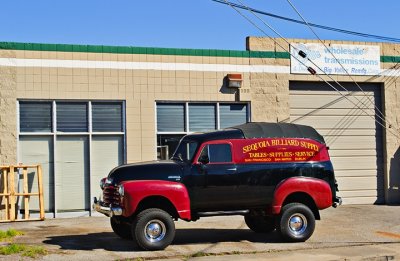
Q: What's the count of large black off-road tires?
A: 4